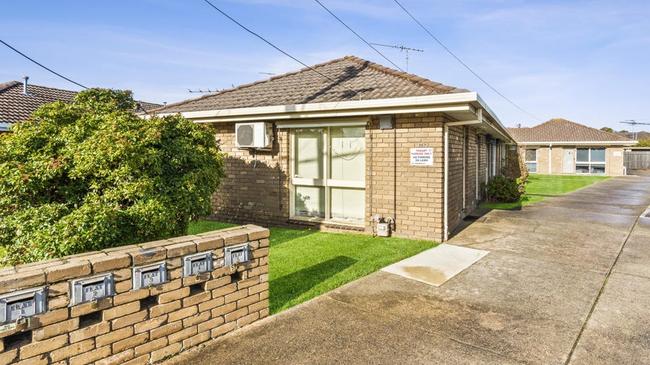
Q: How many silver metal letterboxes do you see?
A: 5